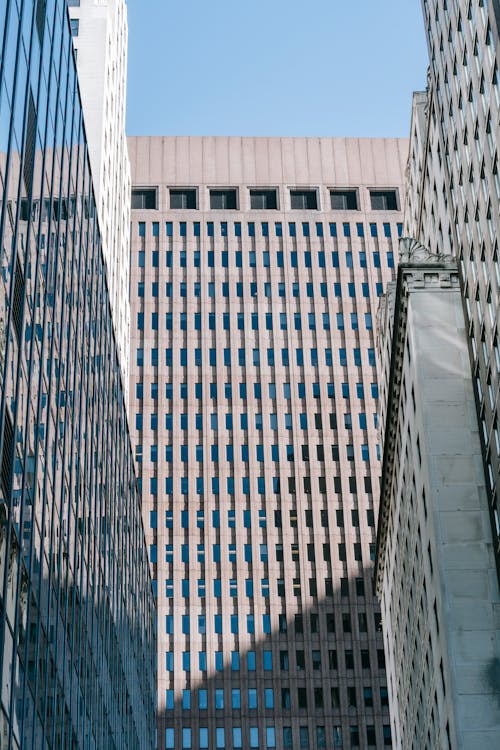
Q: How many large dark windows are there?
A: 7